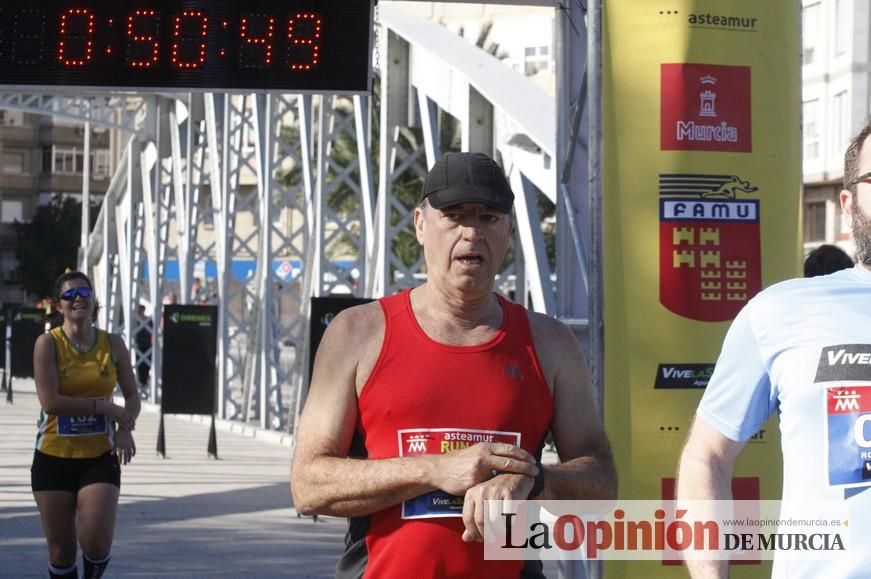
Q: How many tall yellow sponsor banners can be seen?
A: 1